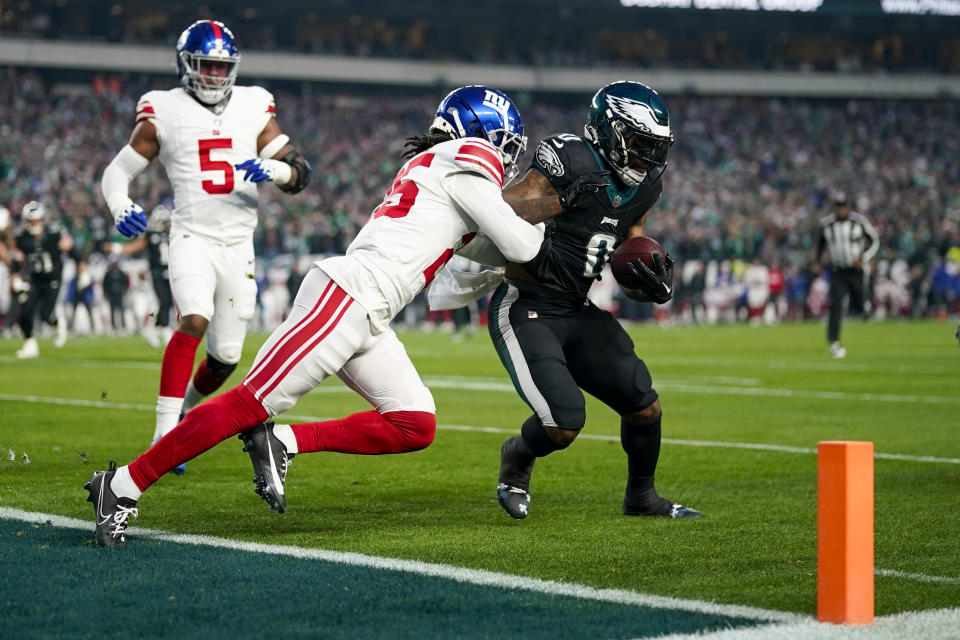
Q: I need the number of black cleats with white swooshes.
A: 2